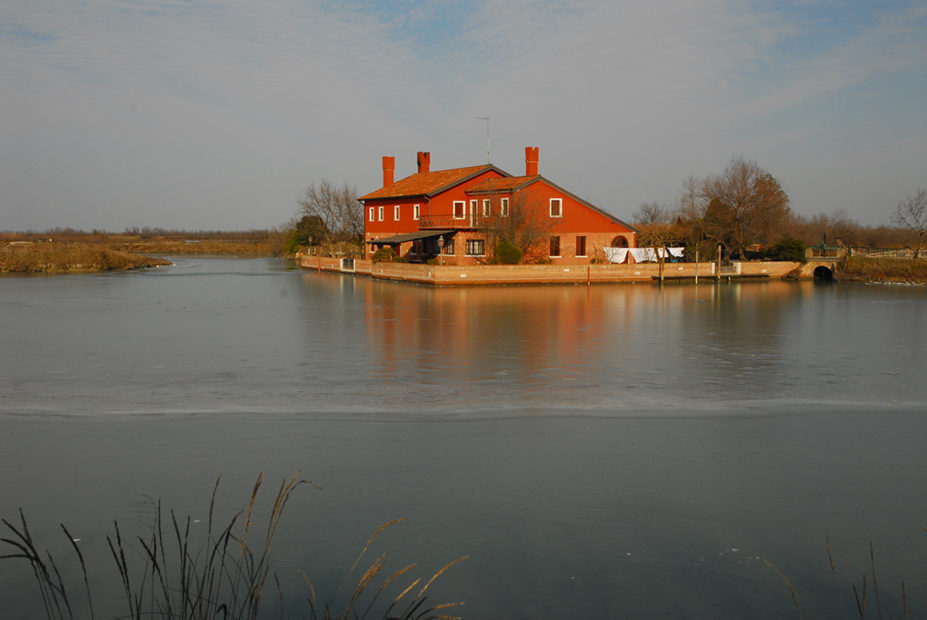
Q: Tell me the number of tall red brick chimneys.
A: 3